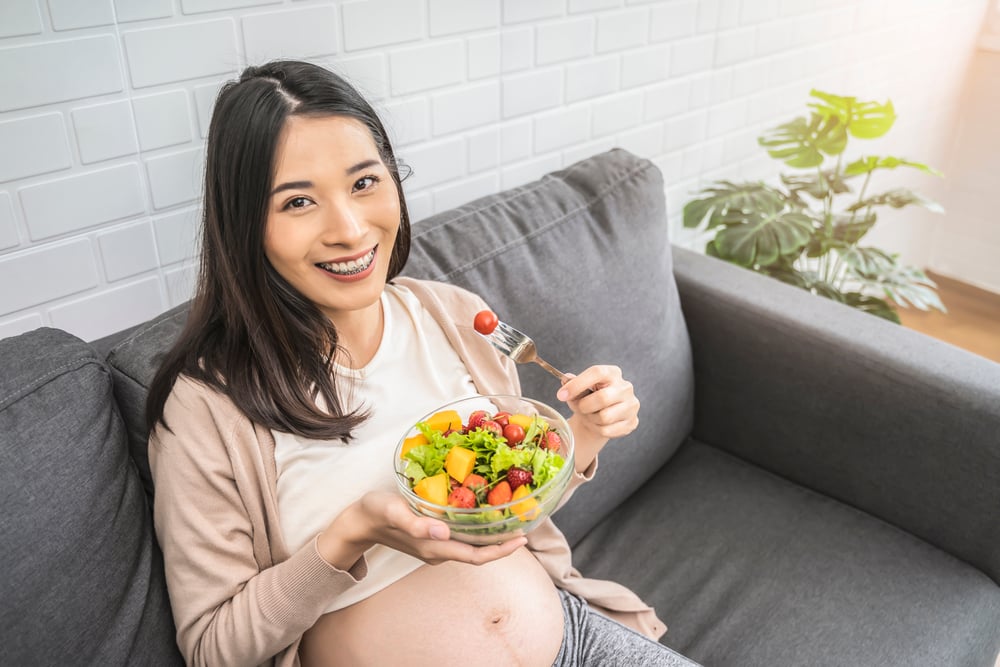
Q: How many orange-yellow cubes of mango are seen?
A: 6